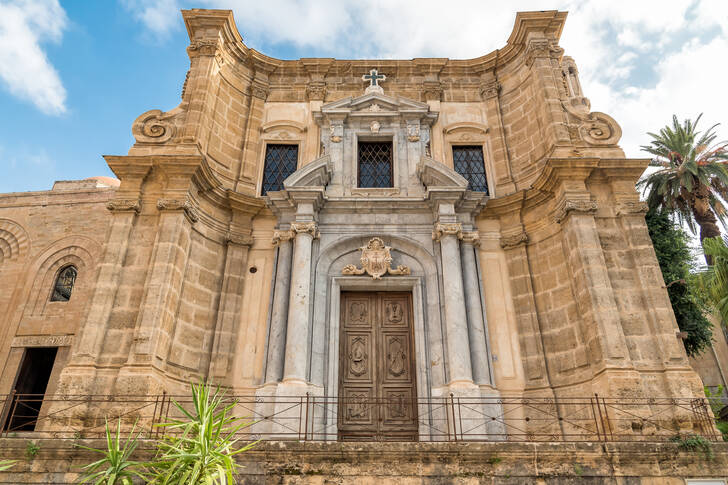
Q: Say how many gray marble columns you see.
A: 4